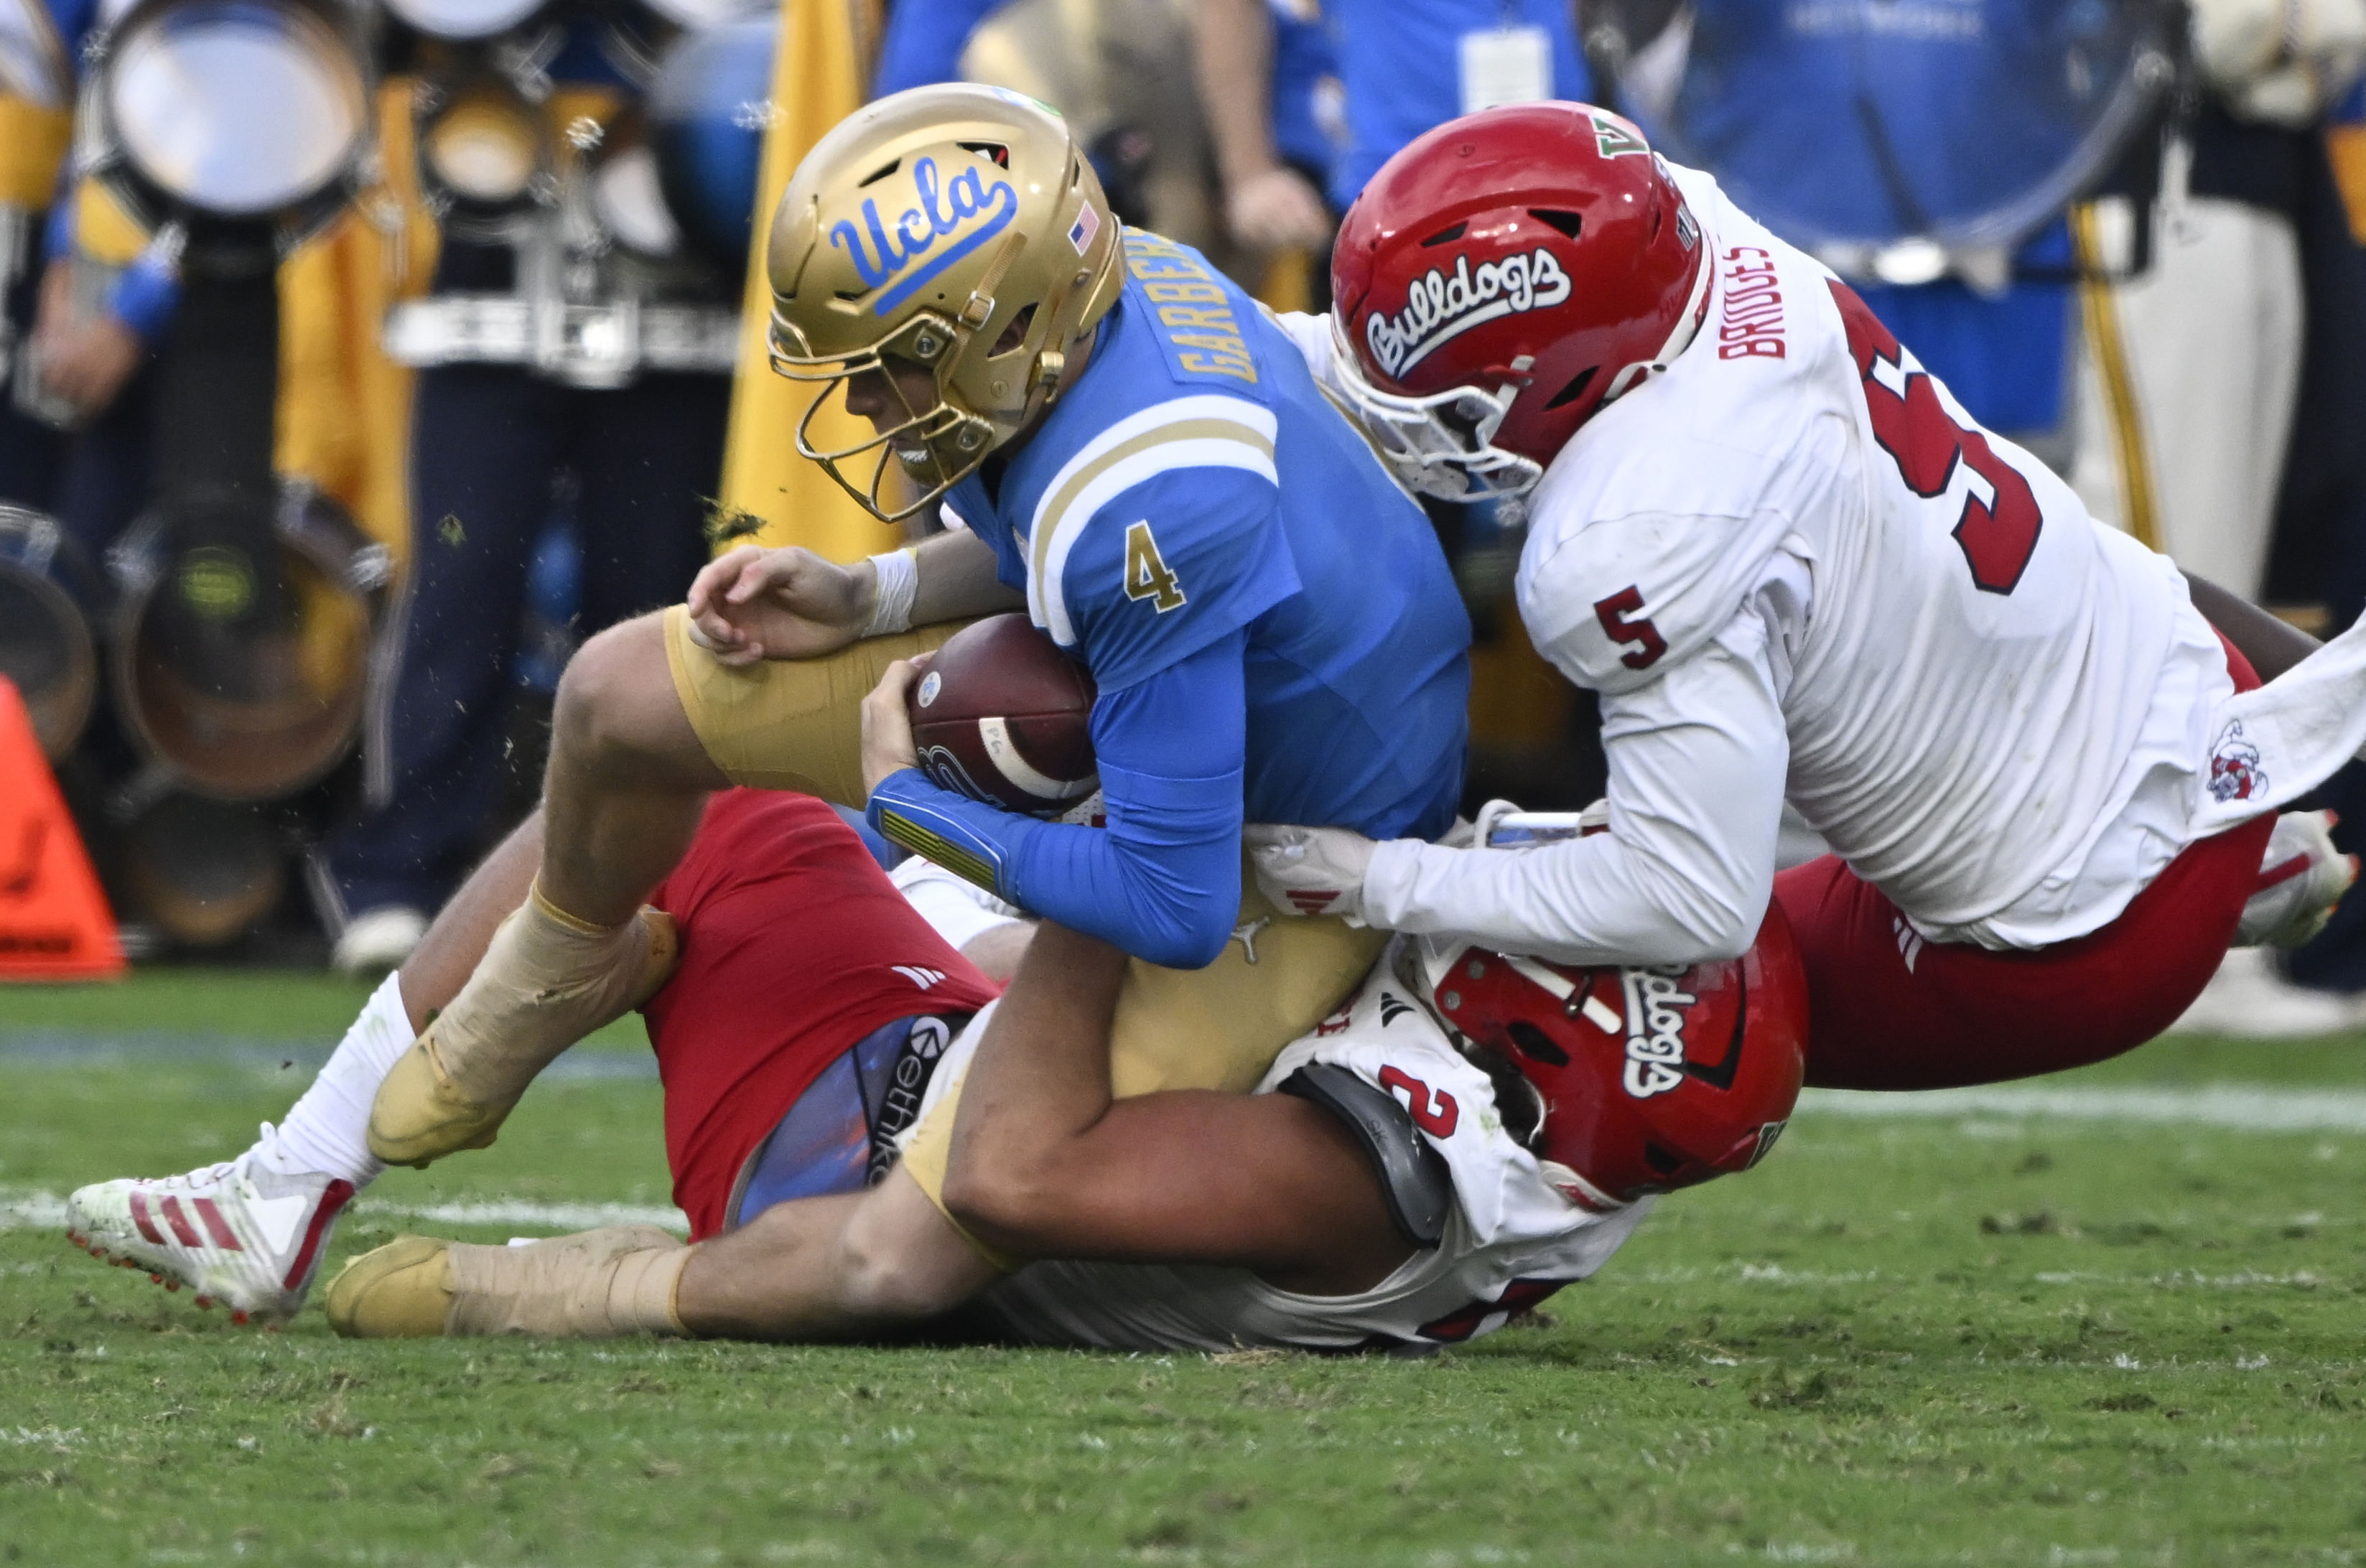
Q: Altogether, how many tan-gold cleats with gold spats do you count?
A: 2